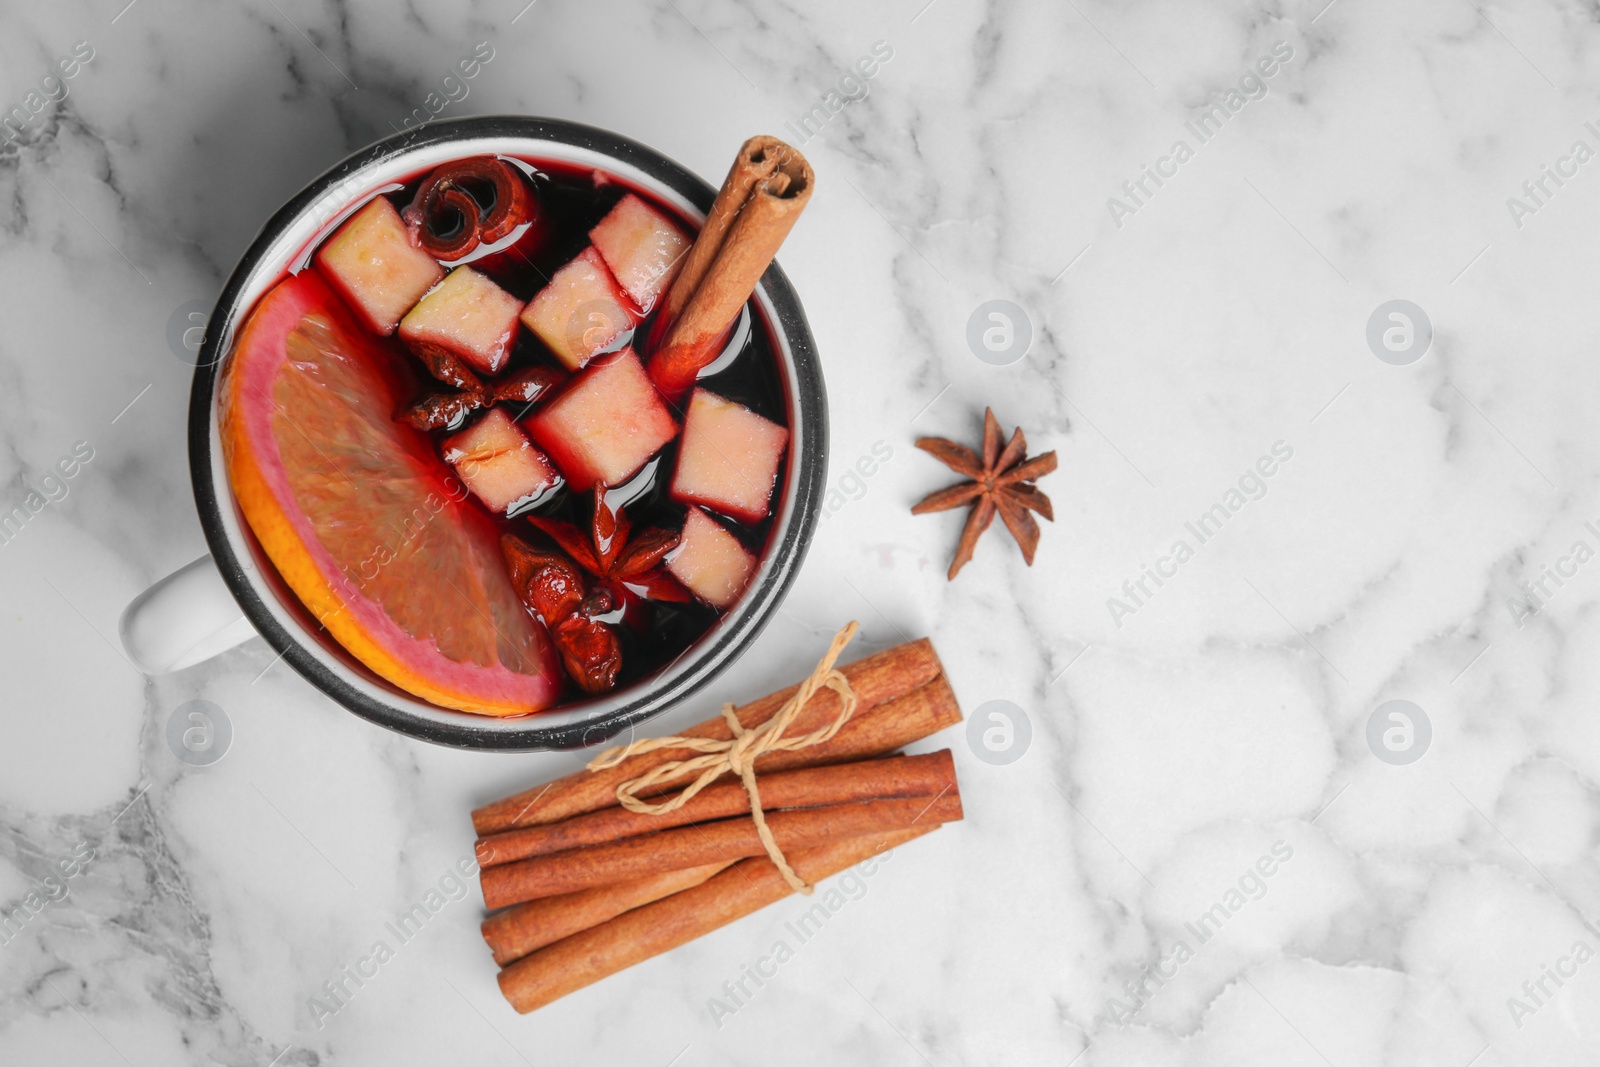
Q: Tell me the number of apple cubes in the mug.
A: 8